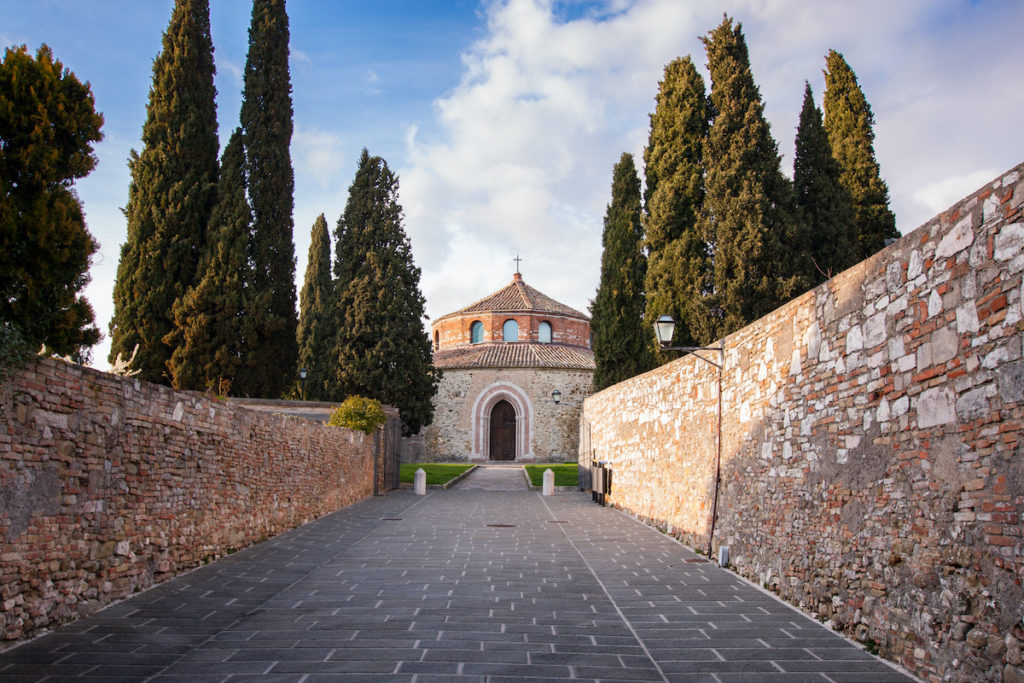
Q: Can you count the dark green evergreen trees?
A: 11